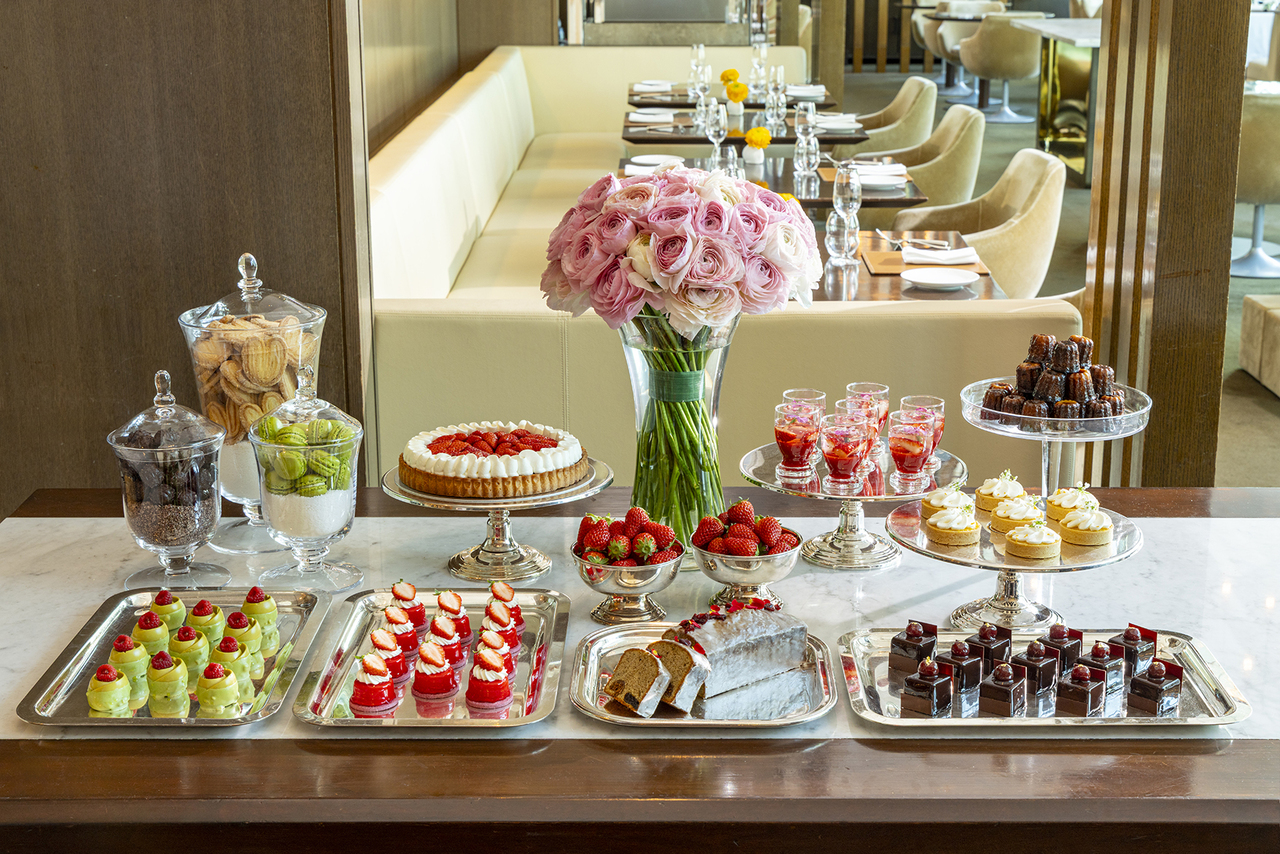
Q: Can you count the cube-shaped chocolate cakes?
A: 11